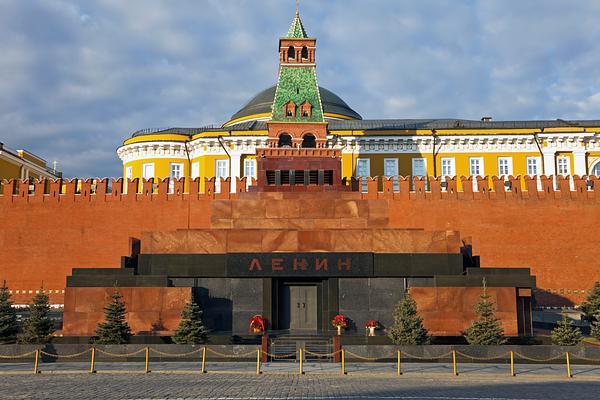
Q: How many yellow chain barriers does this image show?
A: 11